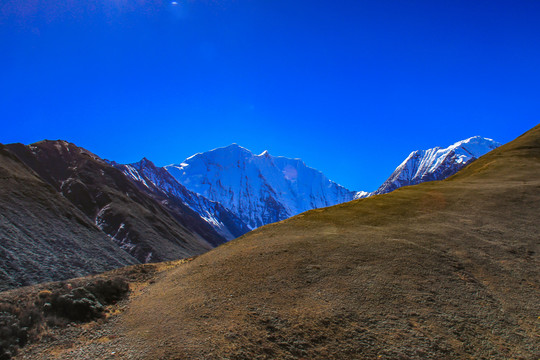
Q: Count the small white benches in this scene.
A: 0